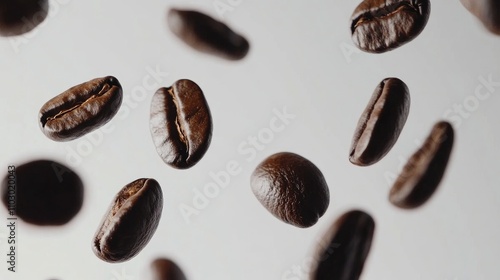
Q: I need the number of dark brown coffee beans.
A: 13